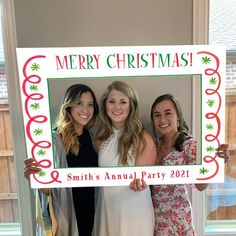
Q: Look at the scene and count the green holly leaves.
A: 12